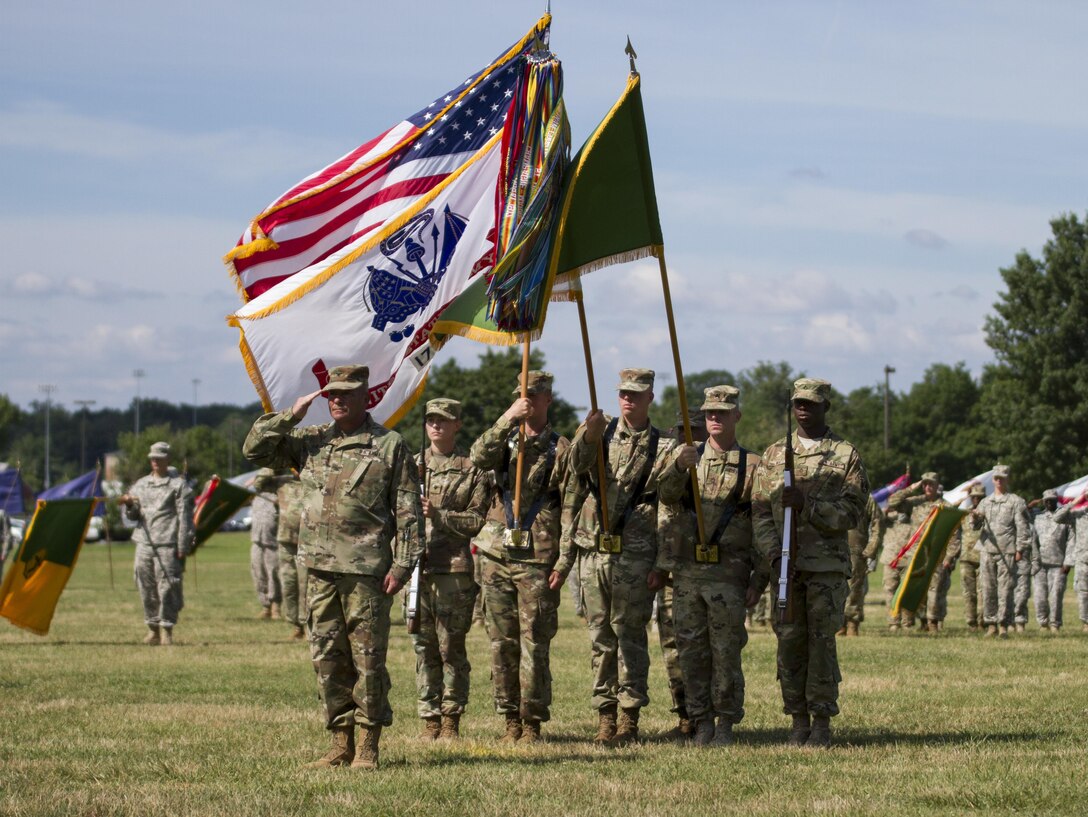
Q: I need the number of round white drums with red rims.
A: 0